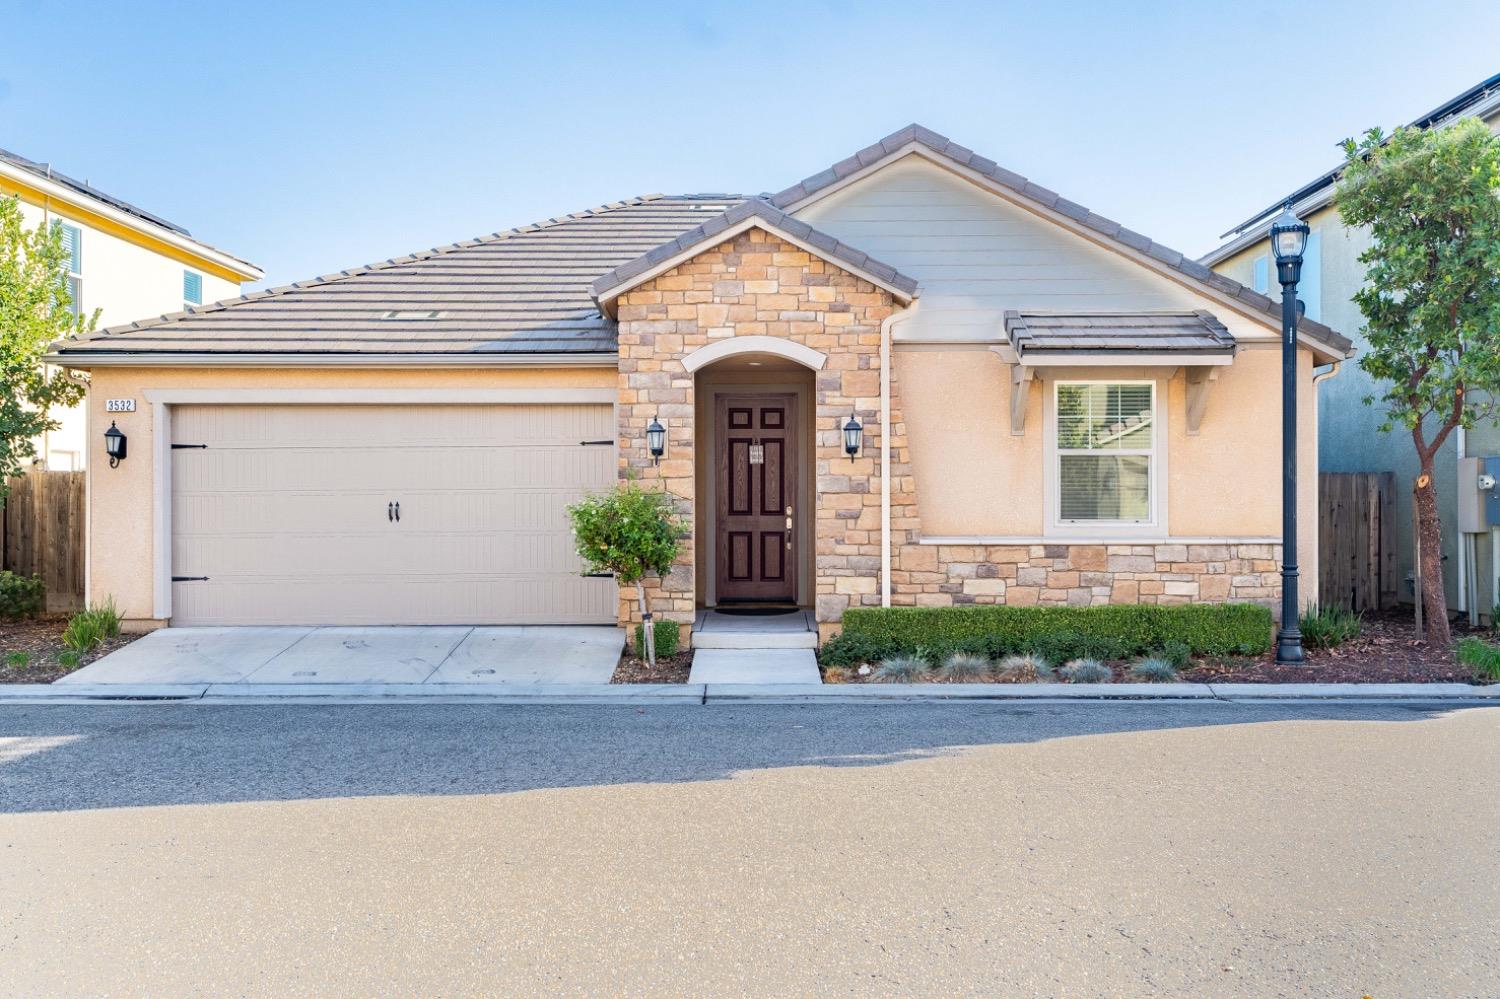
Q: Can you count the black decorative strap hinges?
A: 4